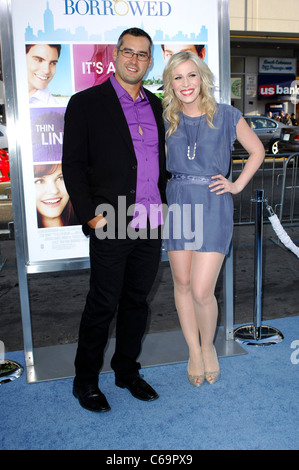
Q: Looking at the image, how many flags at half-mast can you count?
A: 0